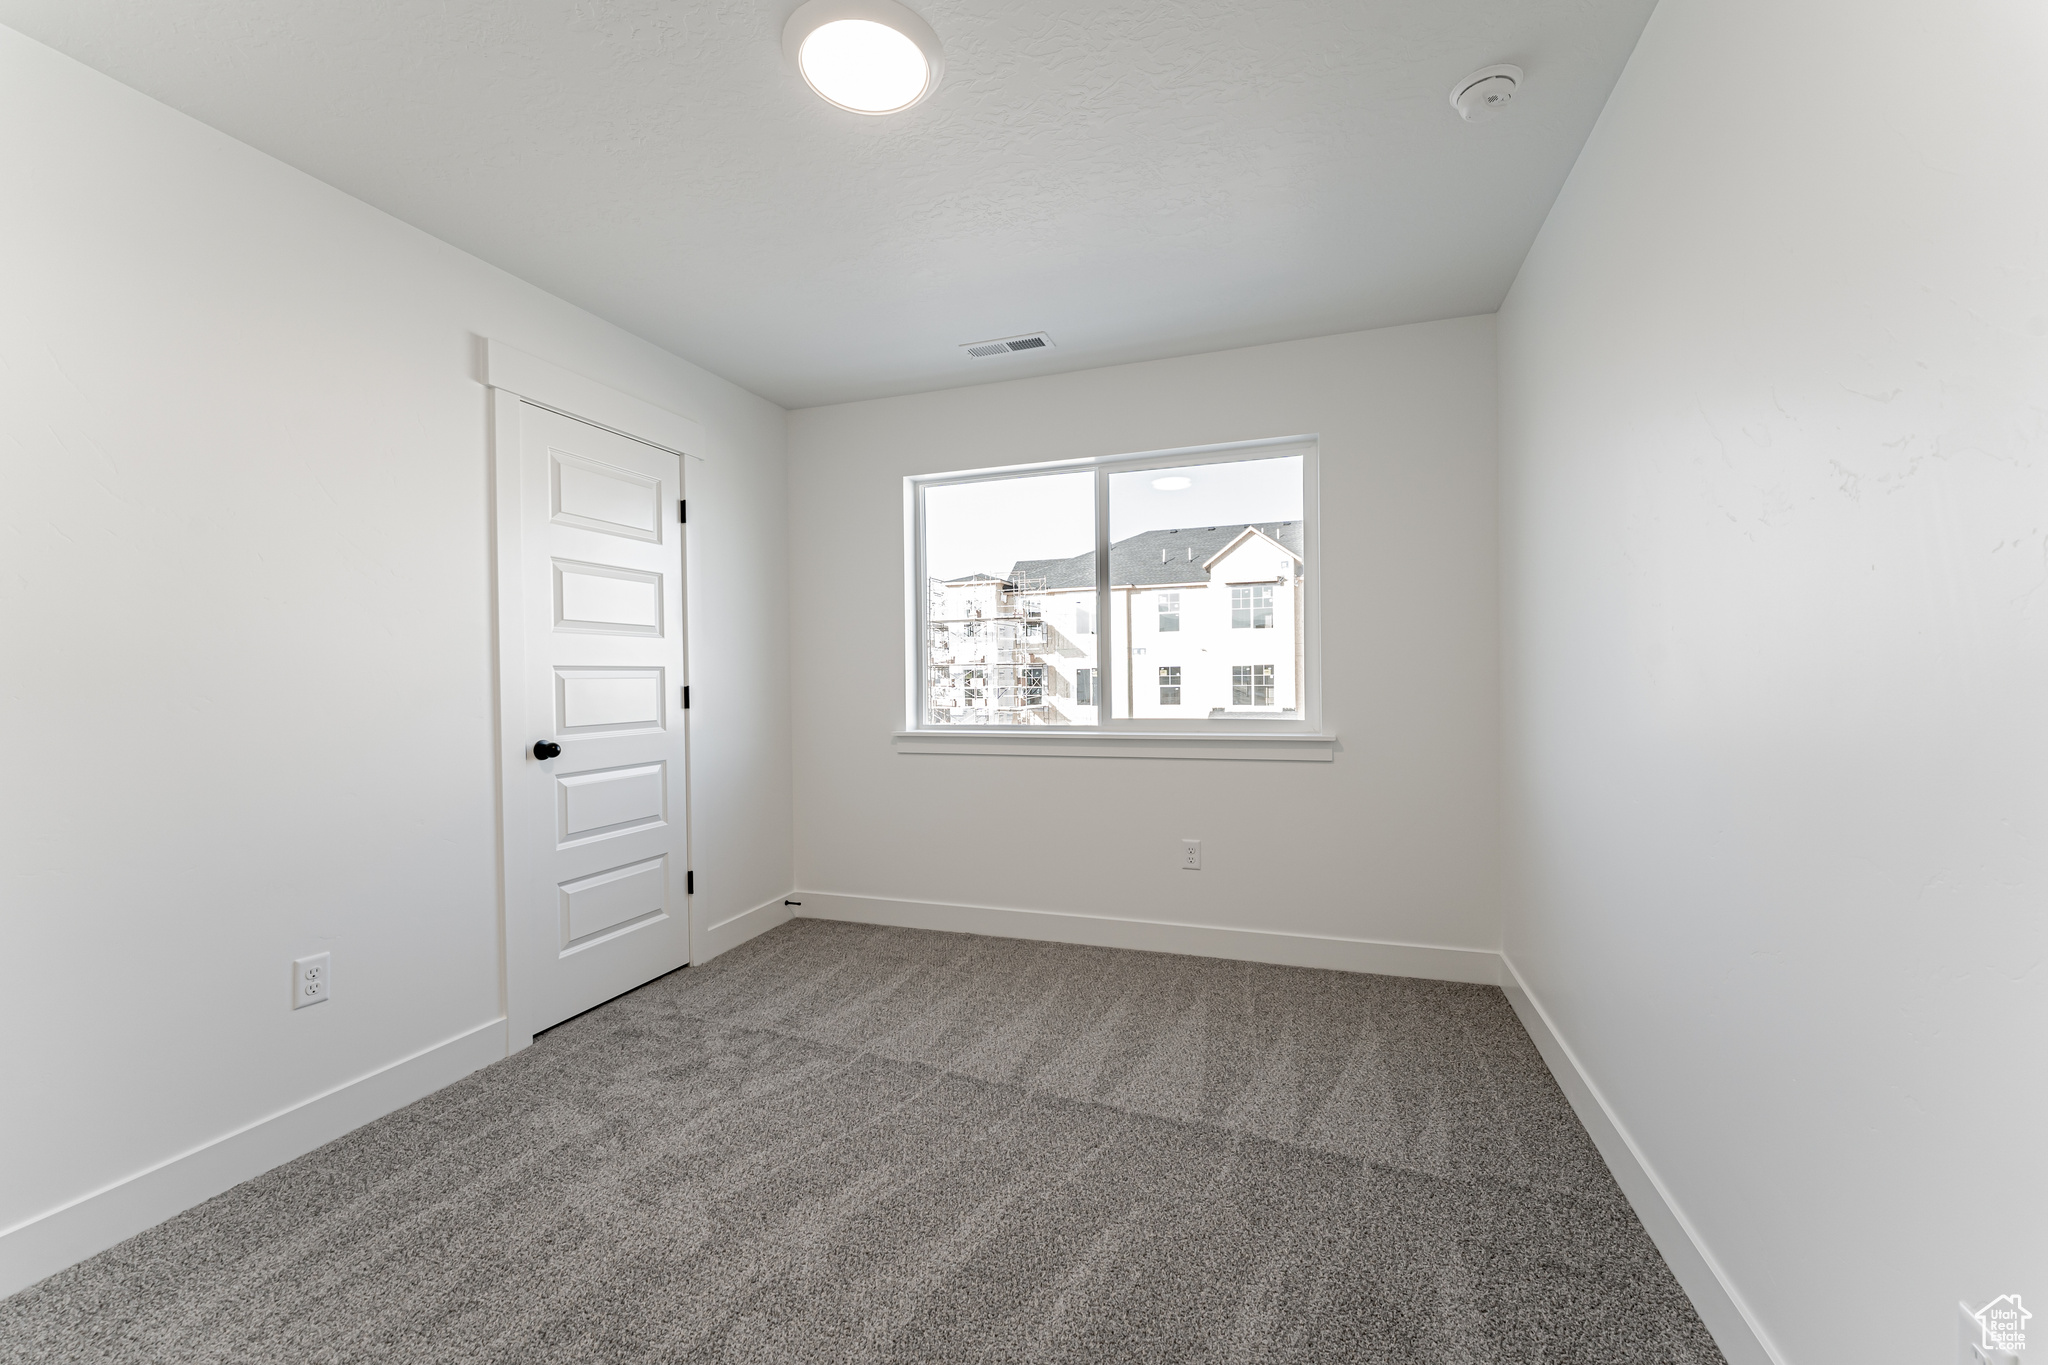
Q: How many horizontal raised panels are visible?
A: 5